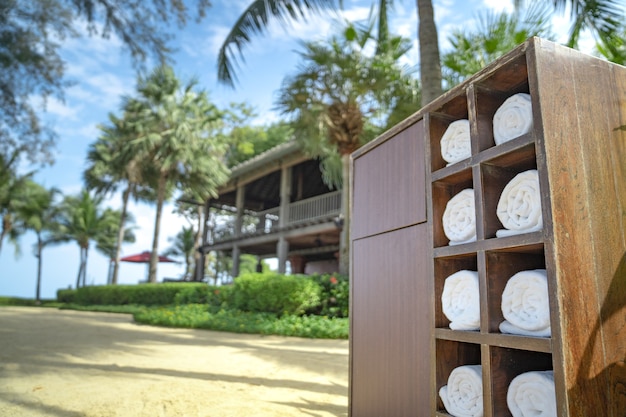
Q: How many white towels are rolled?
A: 8